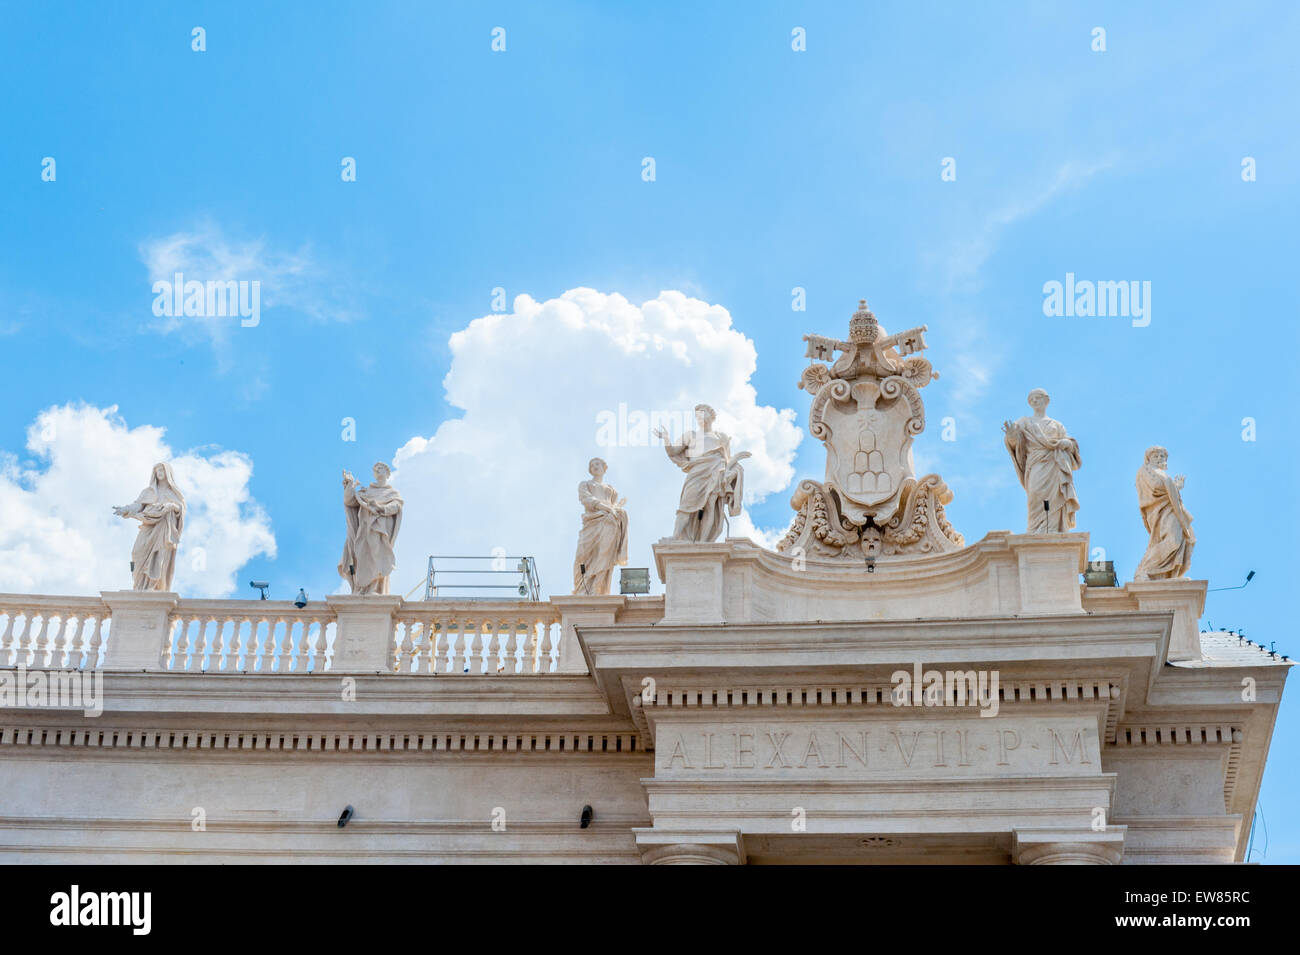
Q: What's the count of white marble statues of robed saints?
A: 6